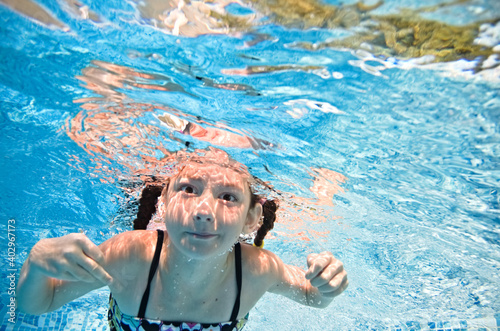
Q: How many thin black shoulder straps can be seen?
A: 2